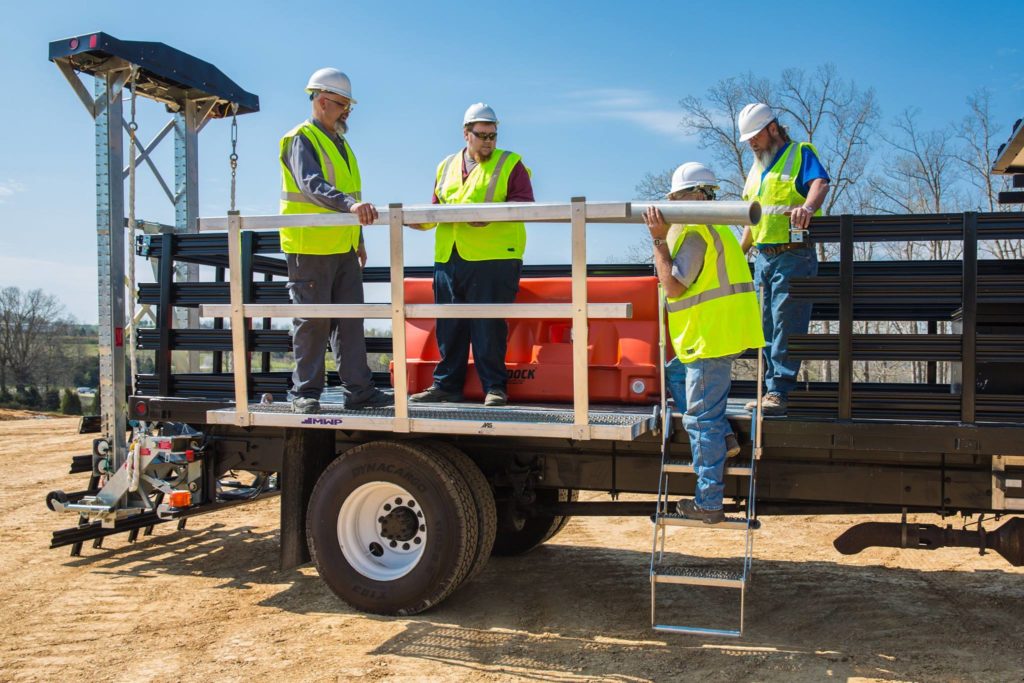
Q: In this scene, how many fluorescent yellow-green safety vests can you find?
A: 4